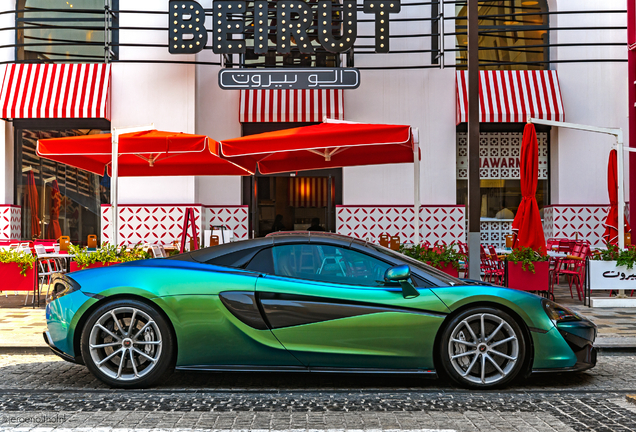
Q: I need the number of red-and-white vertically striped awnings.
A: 3